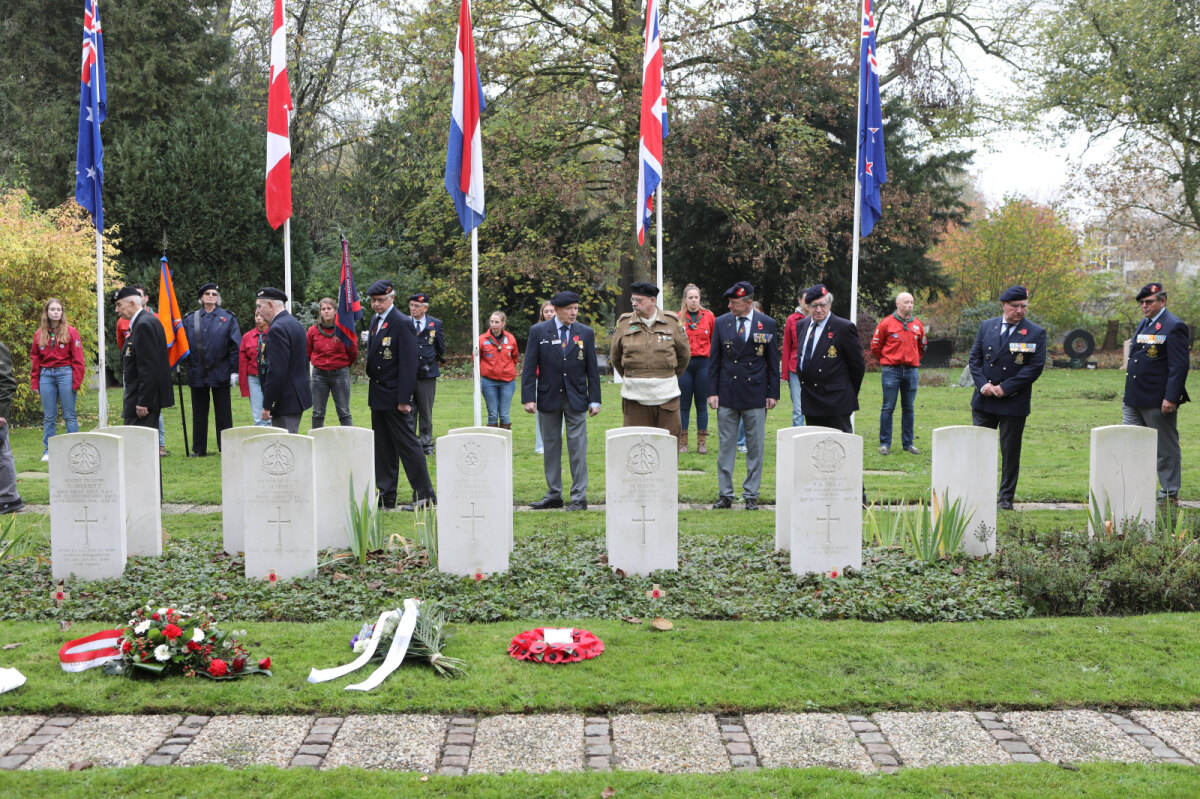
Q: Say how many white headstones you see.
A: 13